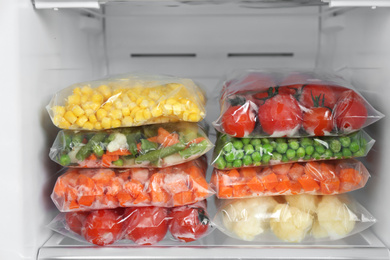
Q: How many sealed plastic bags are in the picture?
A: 8